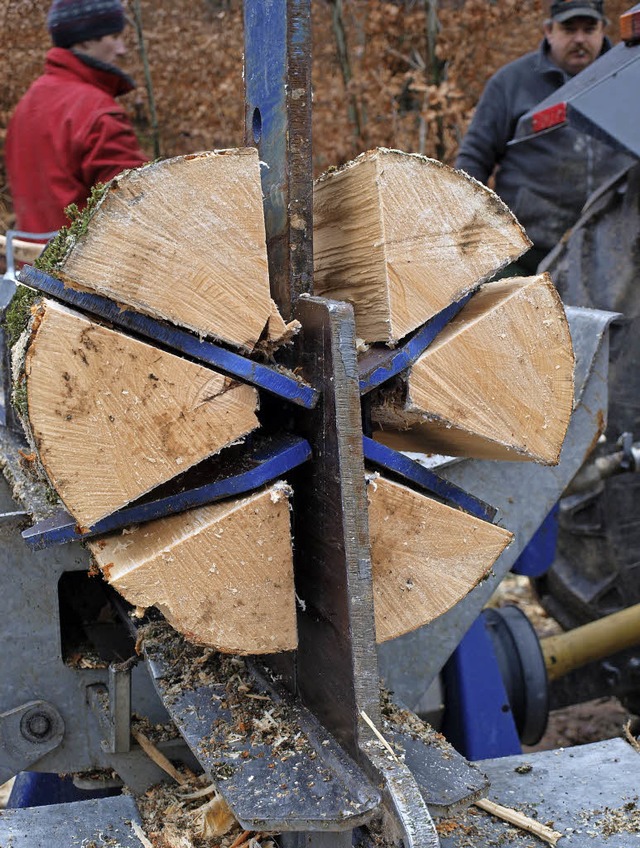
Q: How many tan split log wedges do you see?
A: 6